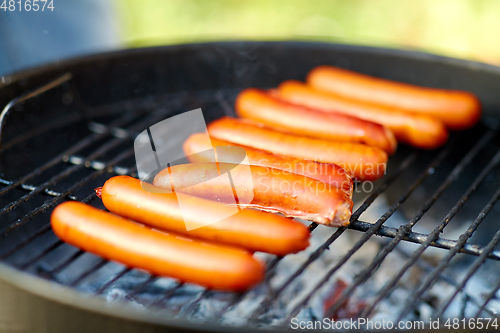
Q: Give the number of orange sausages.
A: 8